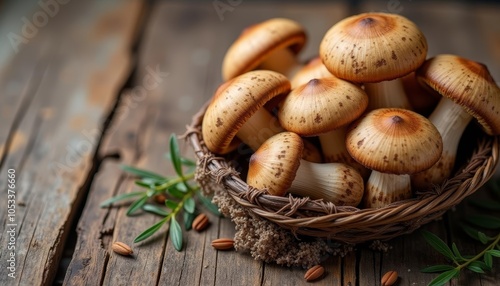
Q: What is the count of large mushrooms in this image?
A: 7